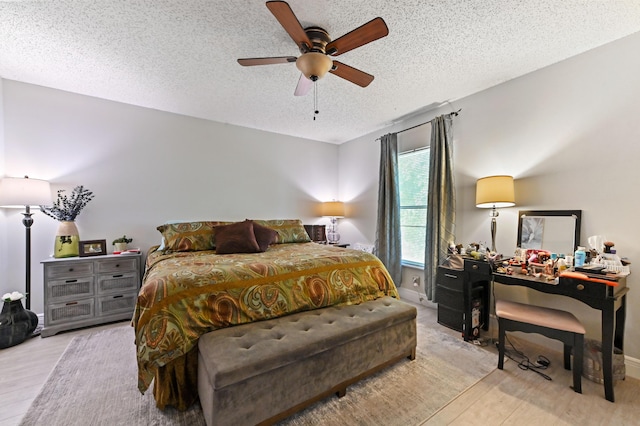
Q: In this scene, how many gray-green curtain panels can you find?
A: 2